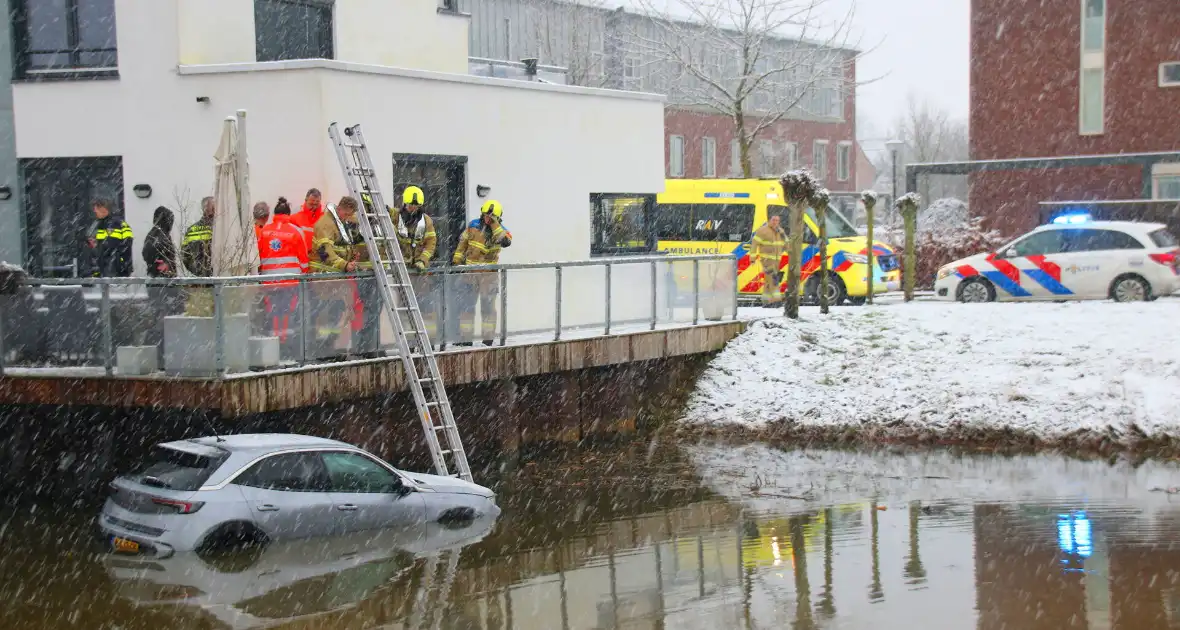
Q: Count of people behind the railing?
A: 10